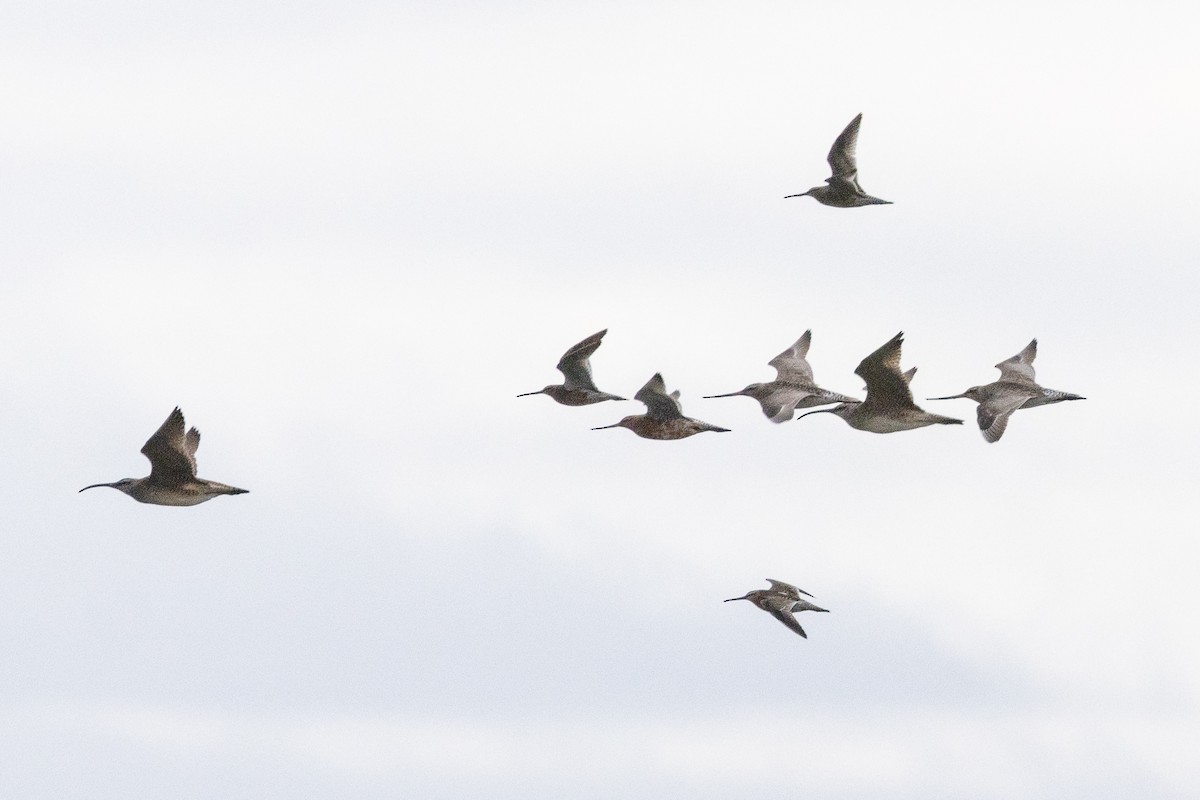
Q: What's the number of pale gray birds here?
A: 2